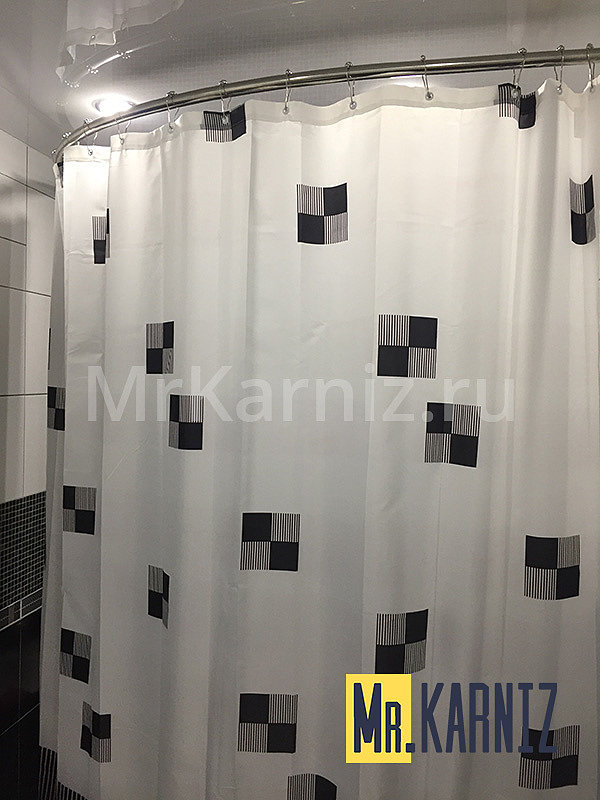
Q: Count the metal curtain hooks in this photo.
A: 12